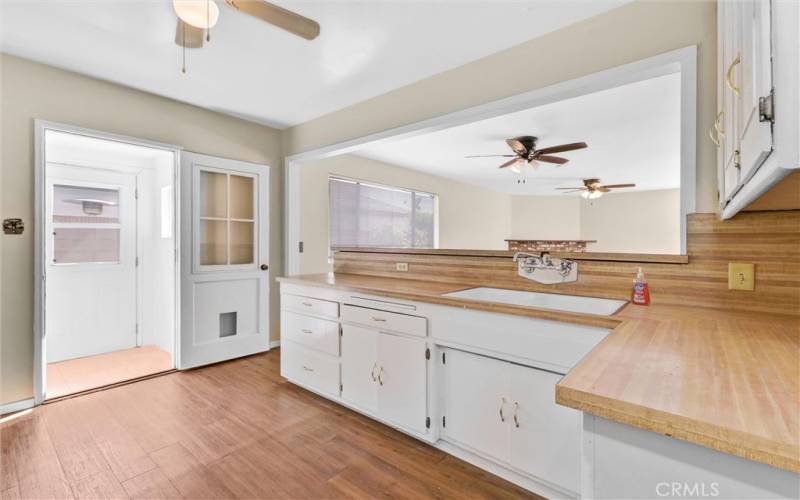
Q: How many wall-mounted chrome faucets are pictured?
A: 1